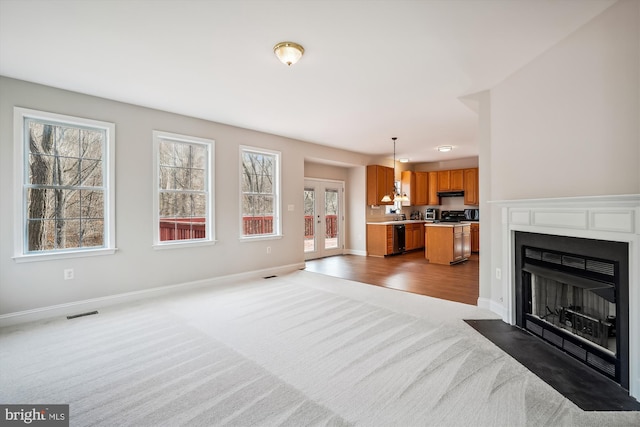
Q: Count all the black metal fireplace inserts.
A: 1